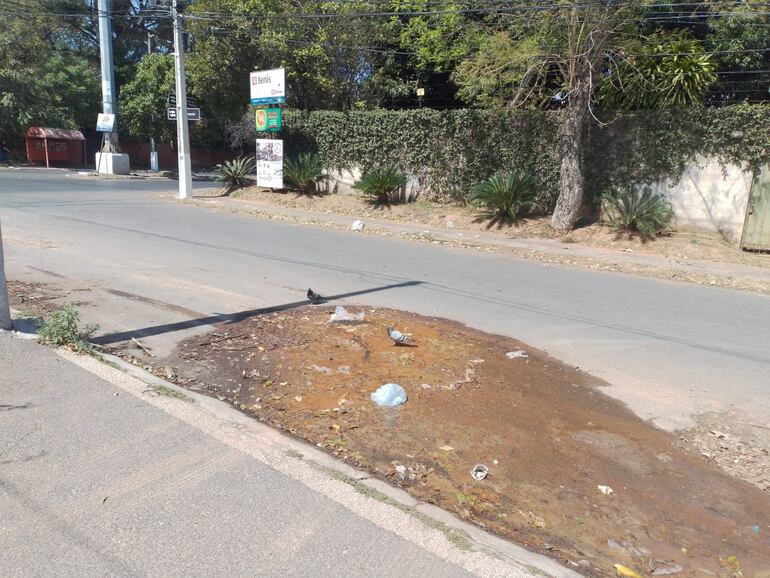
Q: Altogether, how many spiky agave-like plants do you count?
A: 5